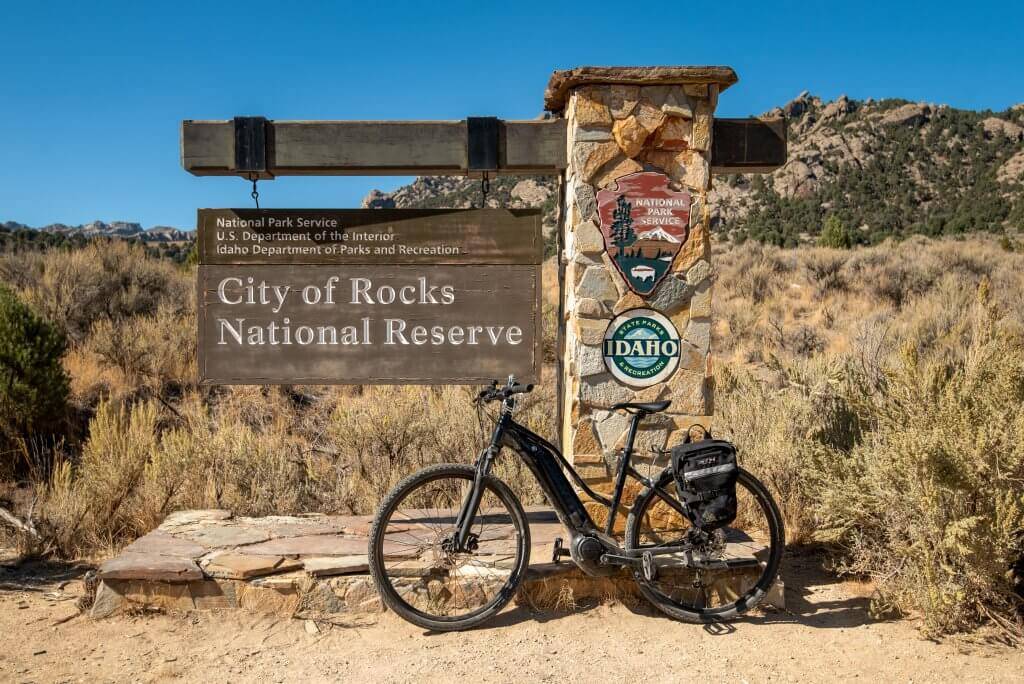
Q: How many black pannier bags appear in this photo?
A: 1